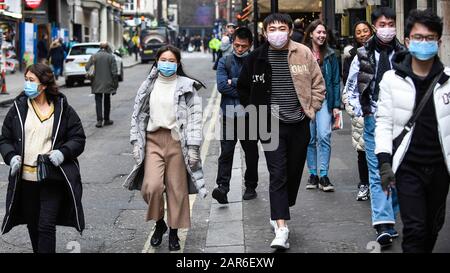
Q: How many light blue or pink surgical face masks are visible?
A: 5